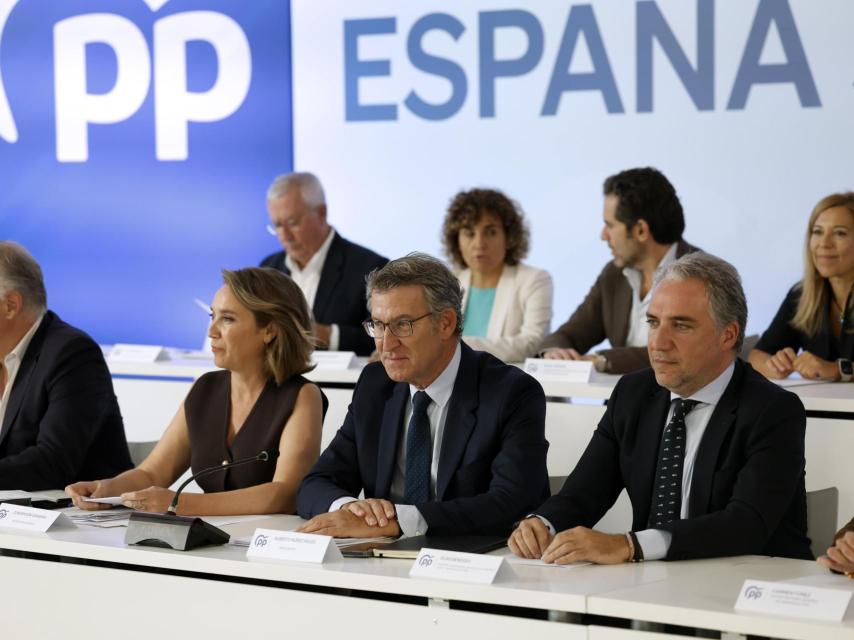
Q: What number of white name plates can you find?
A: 7